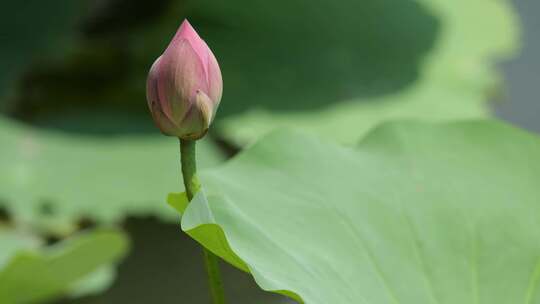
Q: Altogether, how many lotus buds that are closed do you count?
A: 1